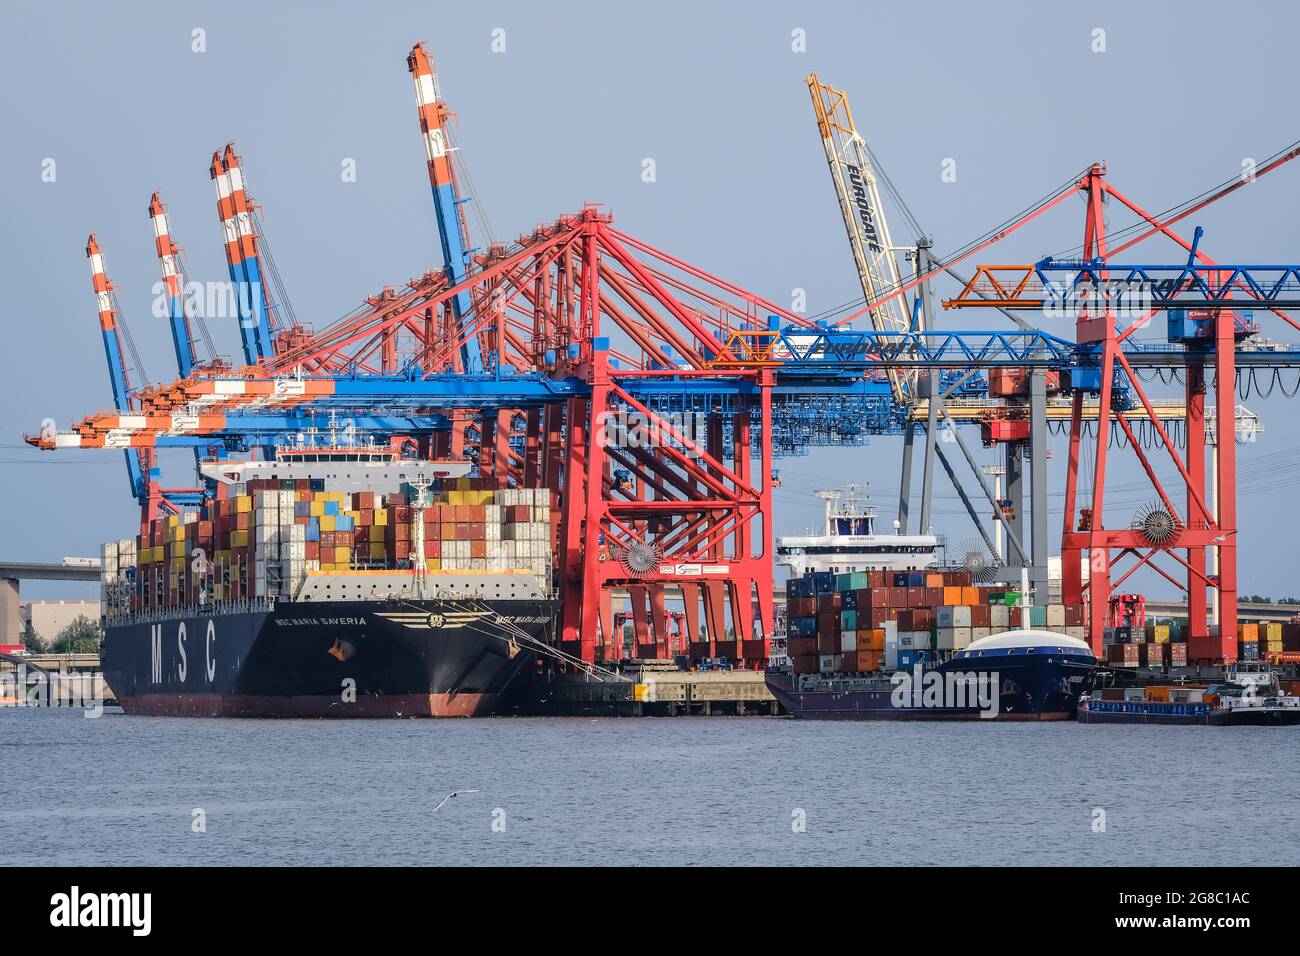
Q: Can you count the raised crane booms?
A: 6